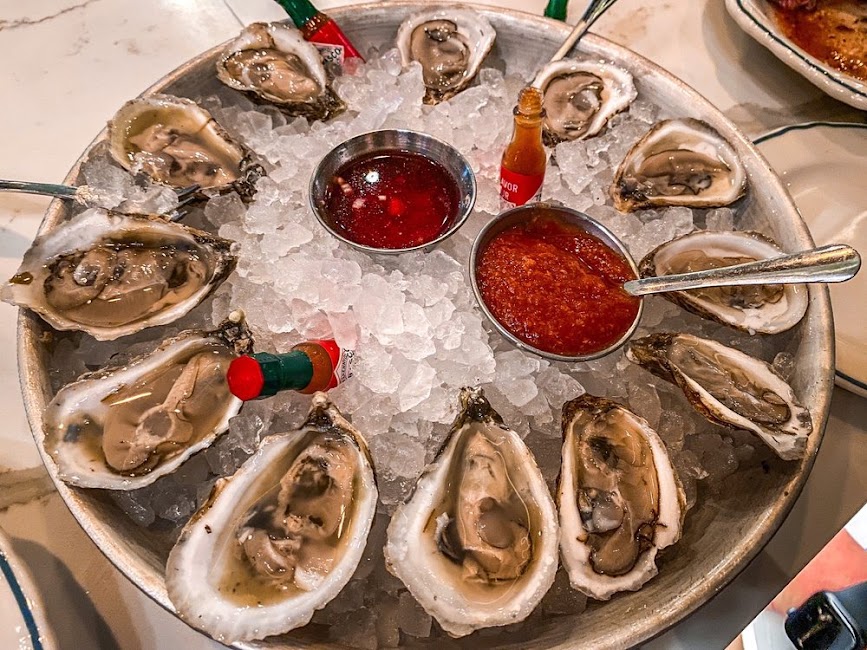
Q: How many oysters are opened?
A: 12